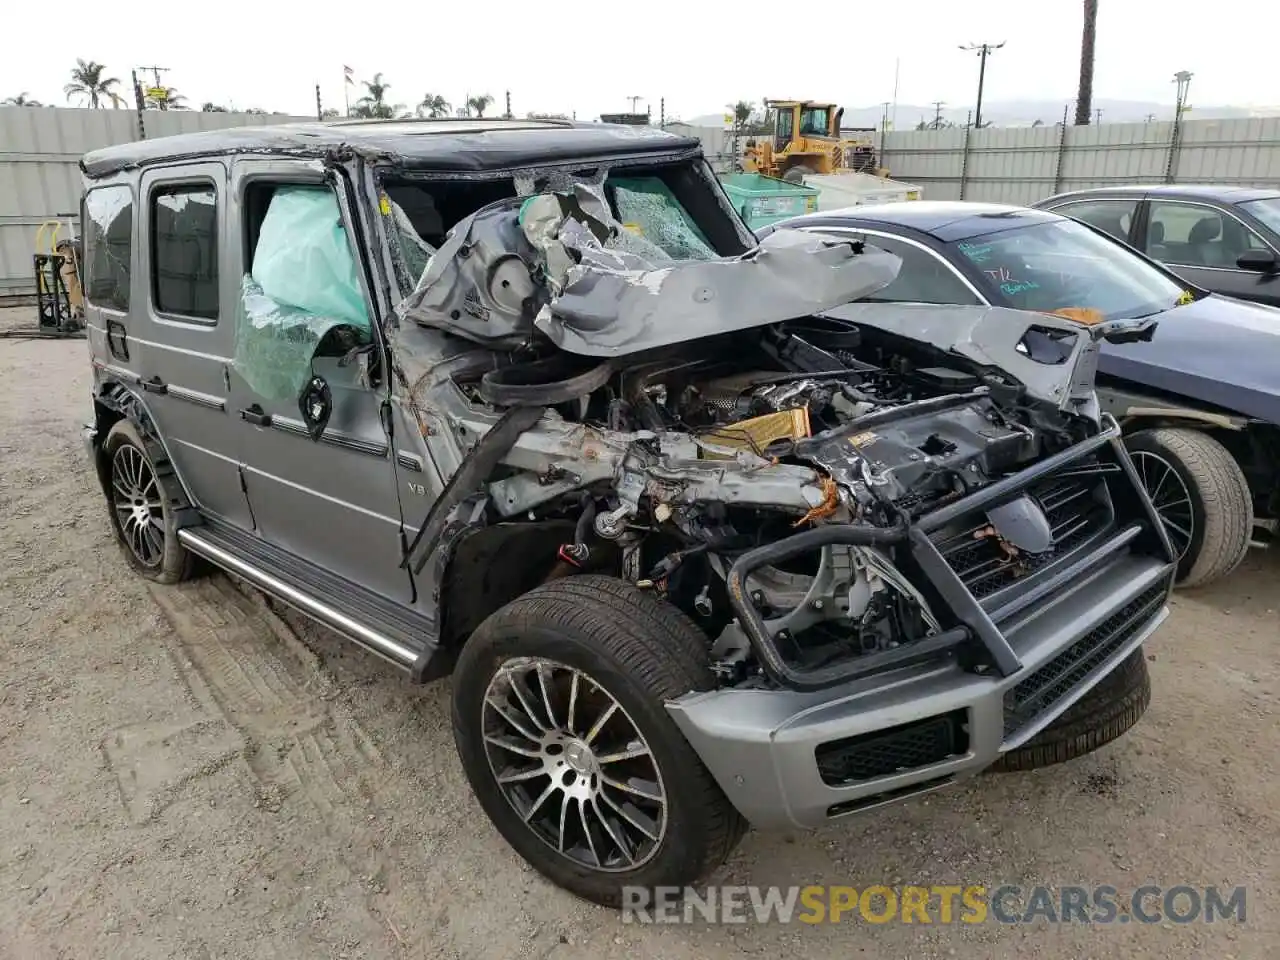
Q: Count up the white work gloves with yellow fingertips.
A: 0